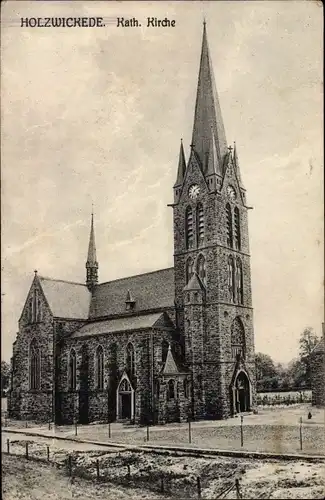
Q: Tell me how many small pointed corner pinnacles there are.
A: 3